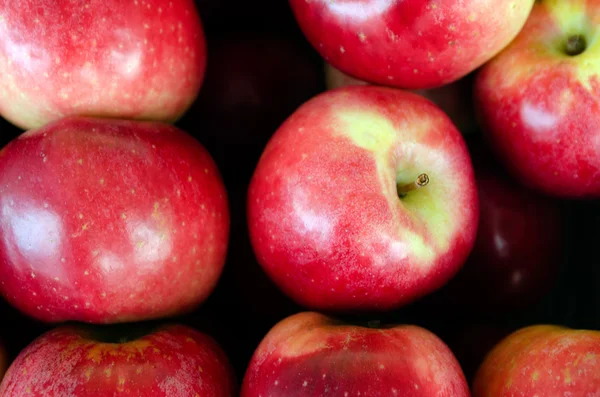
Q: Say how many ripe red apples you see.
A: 8